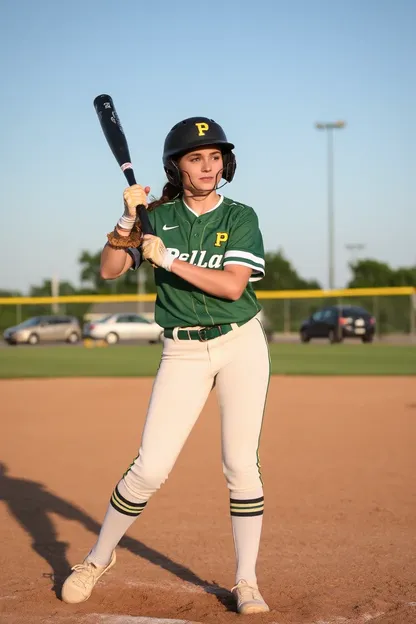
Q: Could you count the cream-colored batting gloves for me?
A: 2